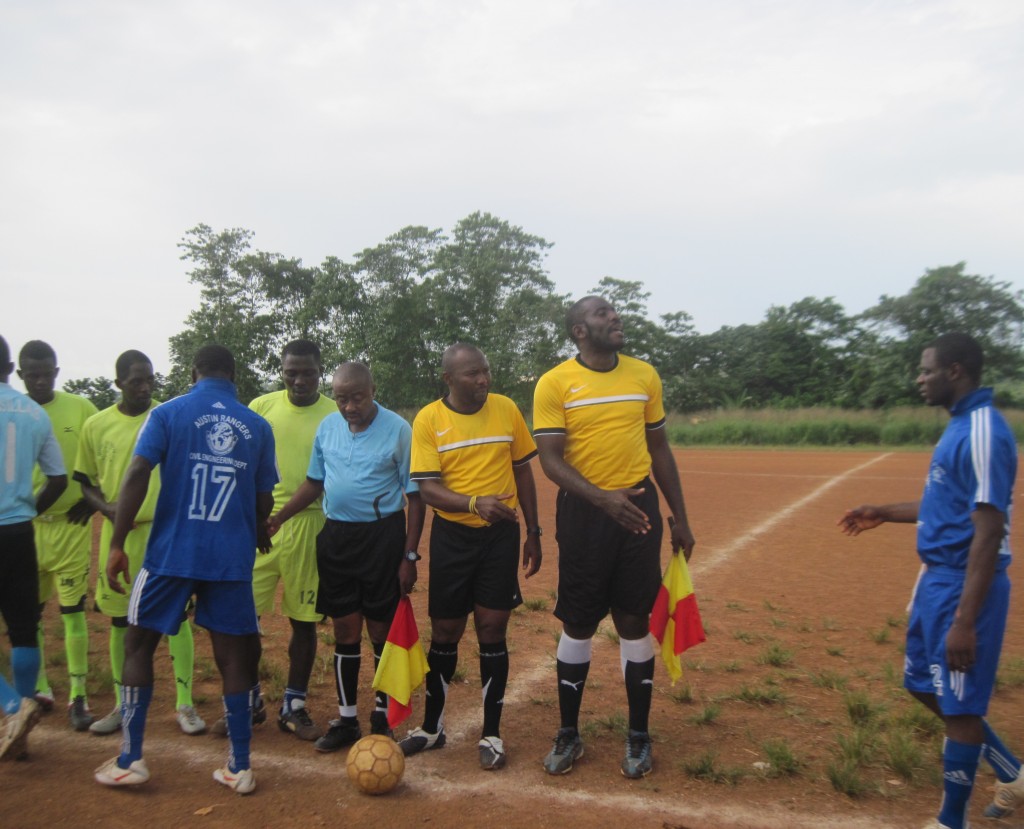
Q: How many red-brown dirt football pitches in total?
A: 1